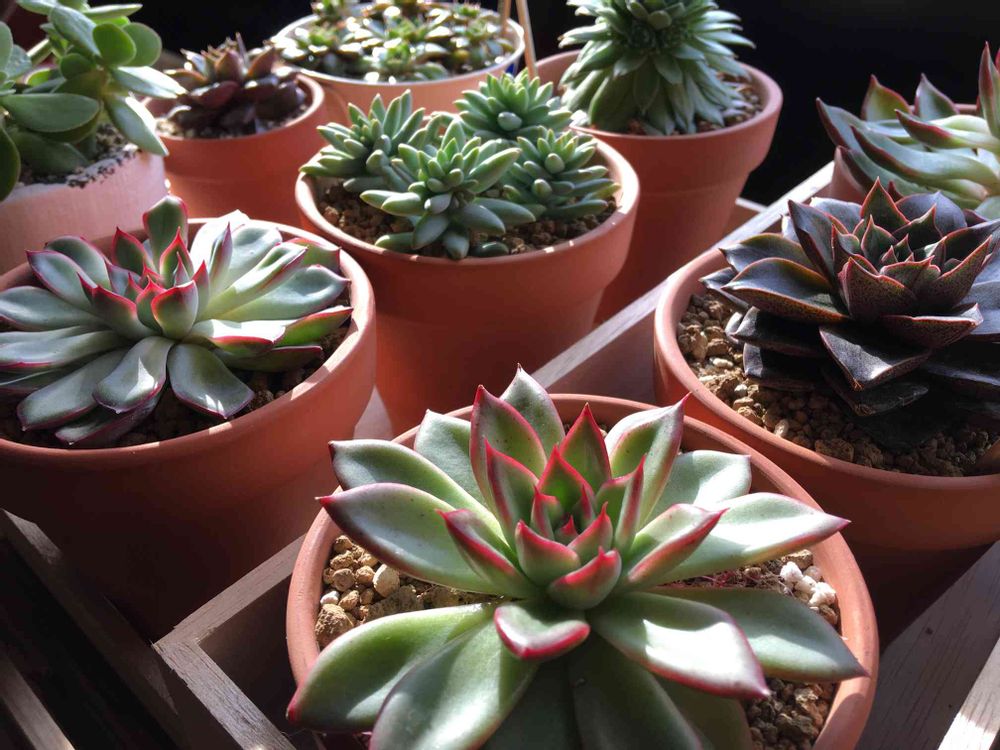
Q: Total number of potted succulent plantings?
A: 9